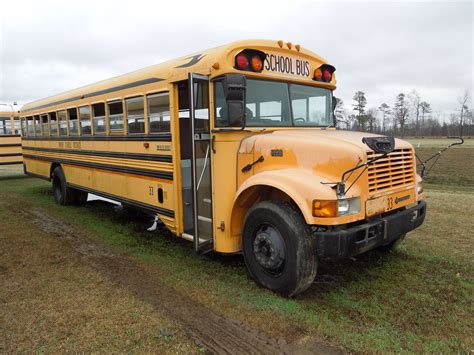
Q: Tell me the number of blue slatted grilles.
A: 0